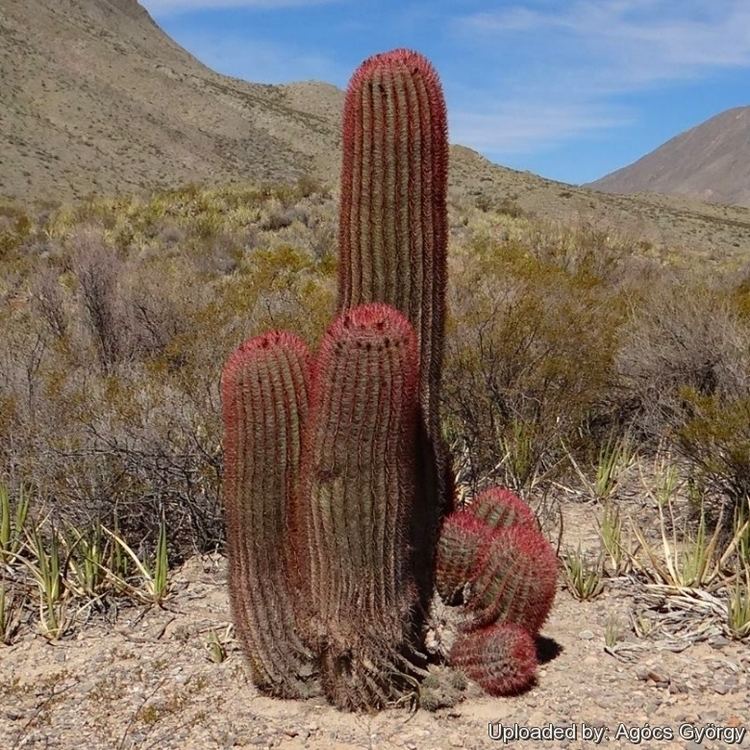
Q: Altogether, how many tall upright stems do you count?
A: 3